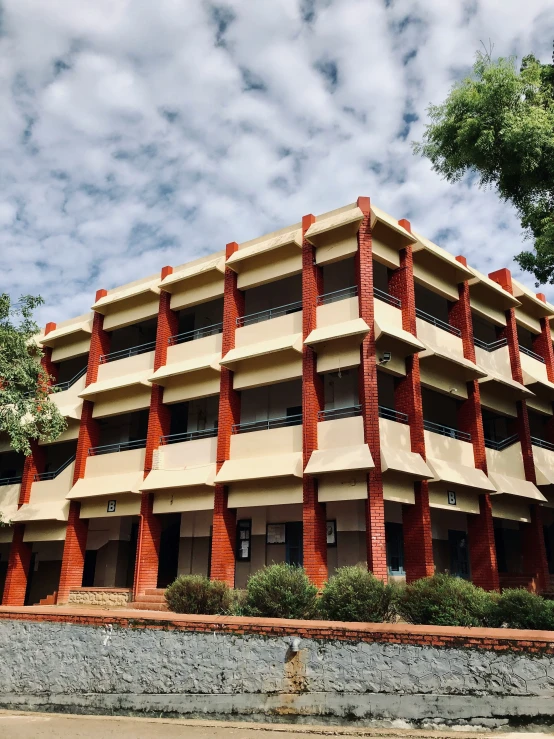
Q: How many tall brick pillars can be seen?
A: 10